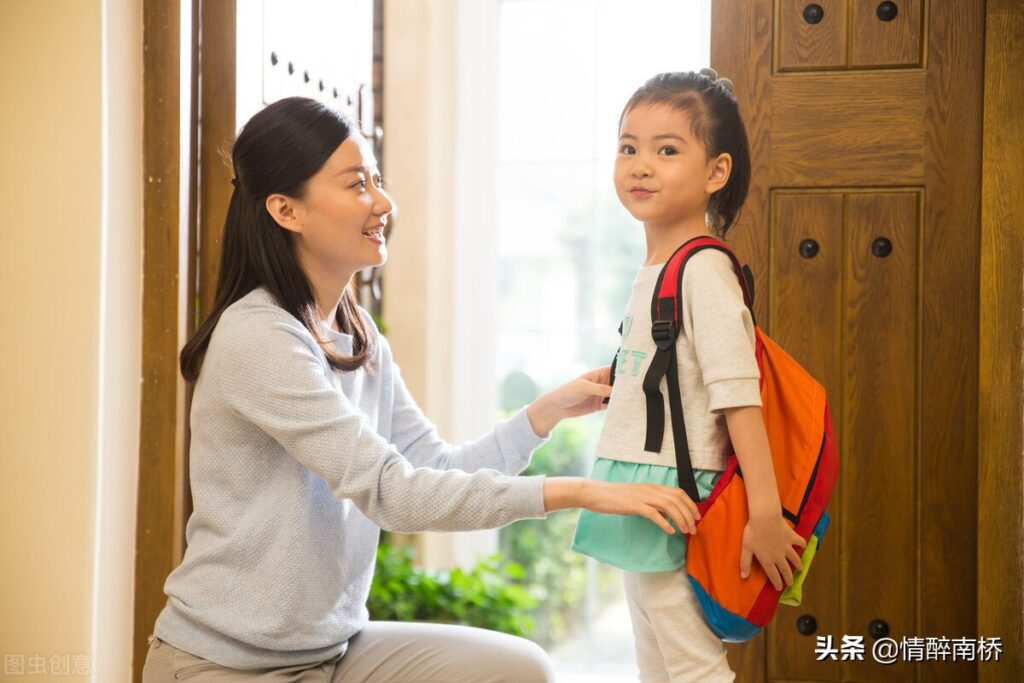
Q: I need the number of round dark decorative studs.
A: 12